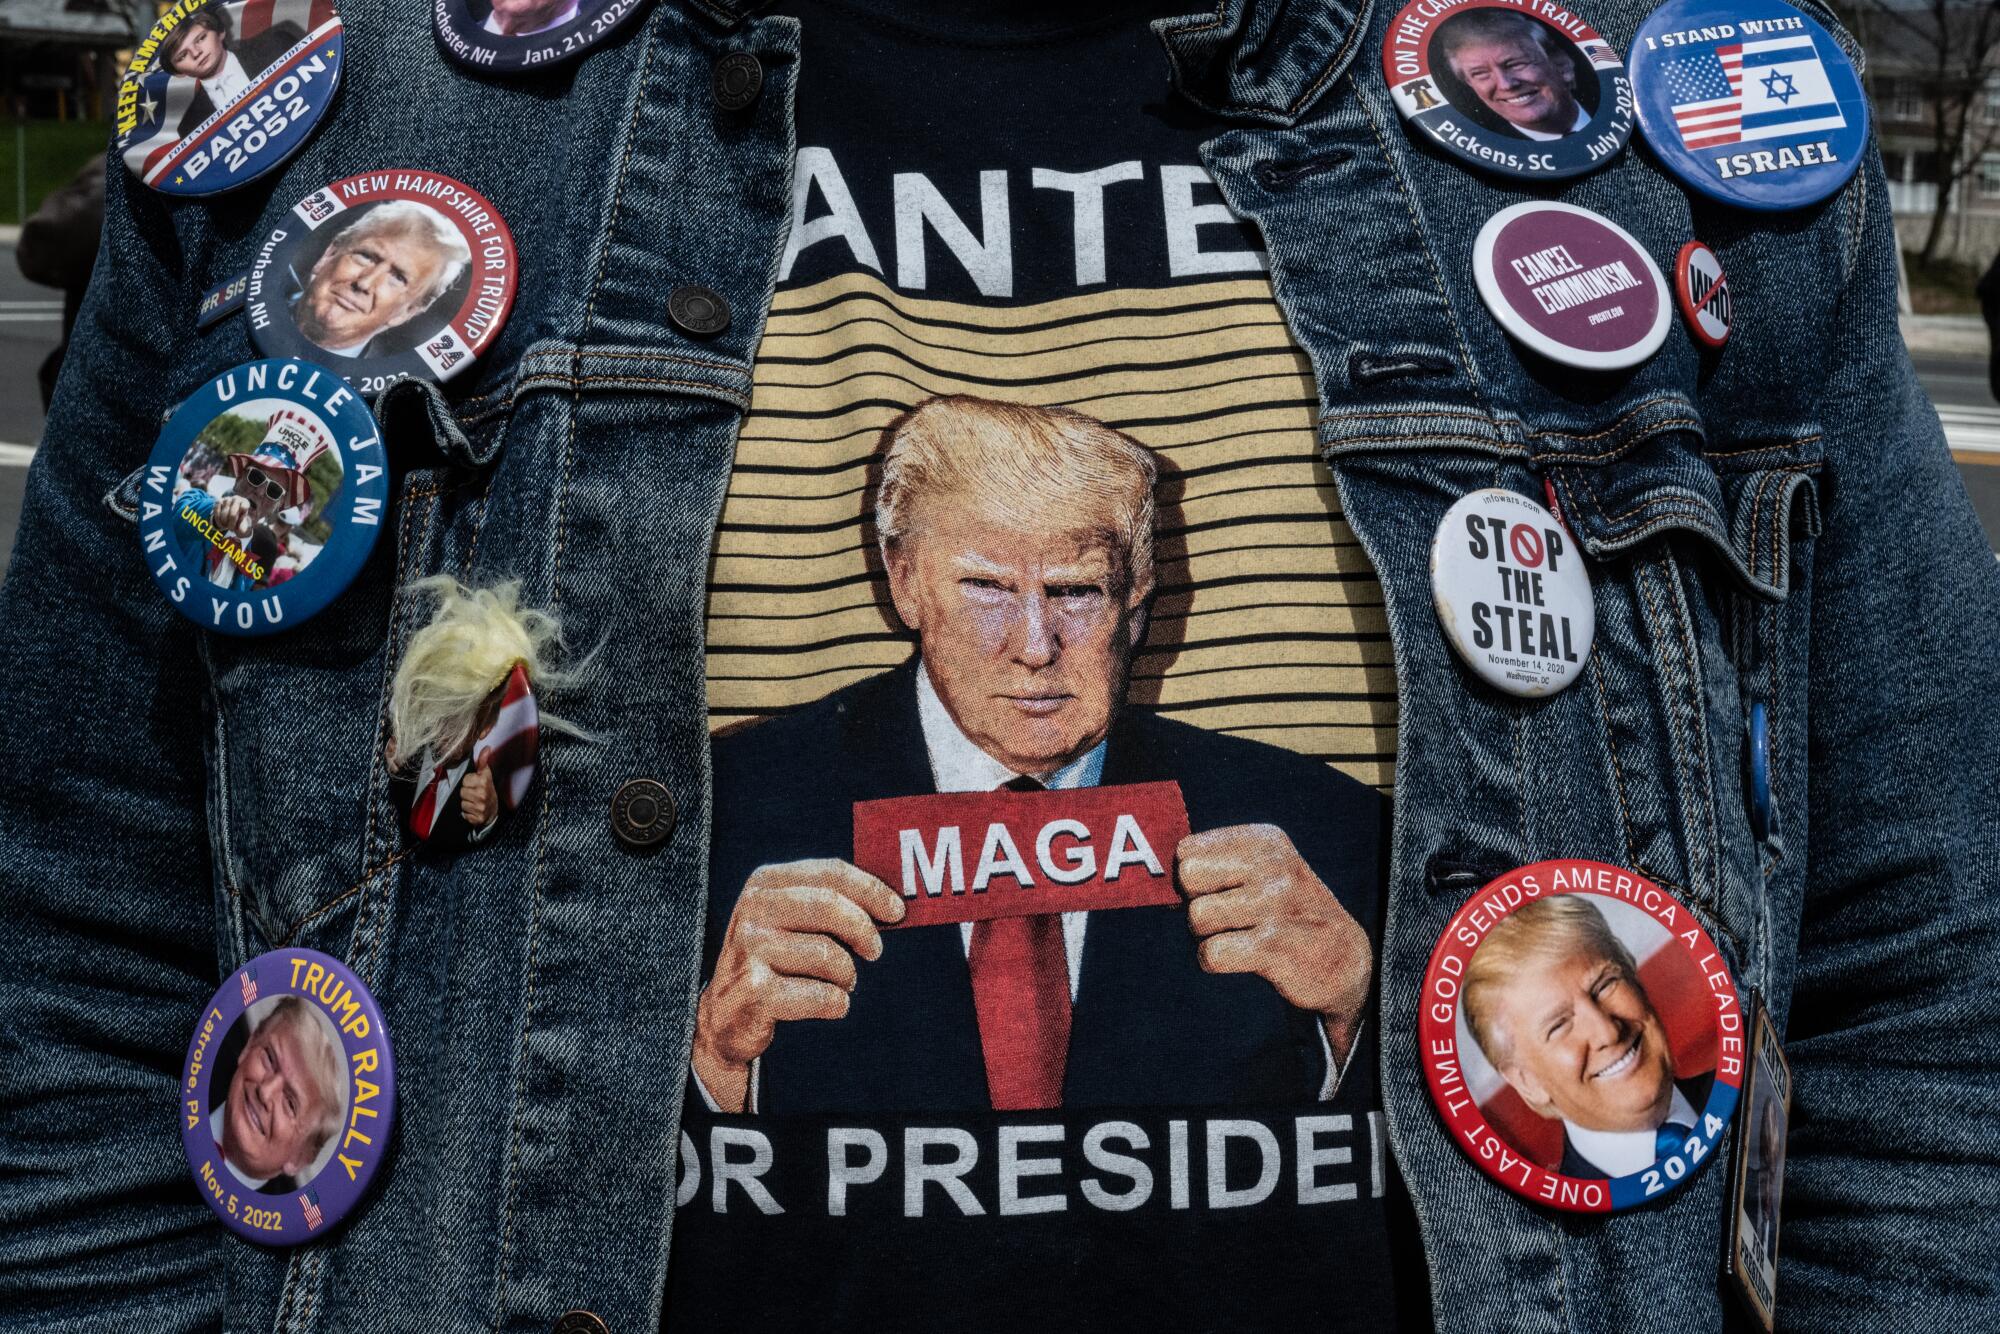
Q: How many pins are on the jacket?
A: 15